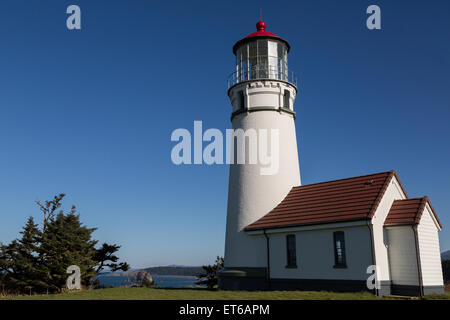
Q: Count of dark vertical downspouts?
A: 3